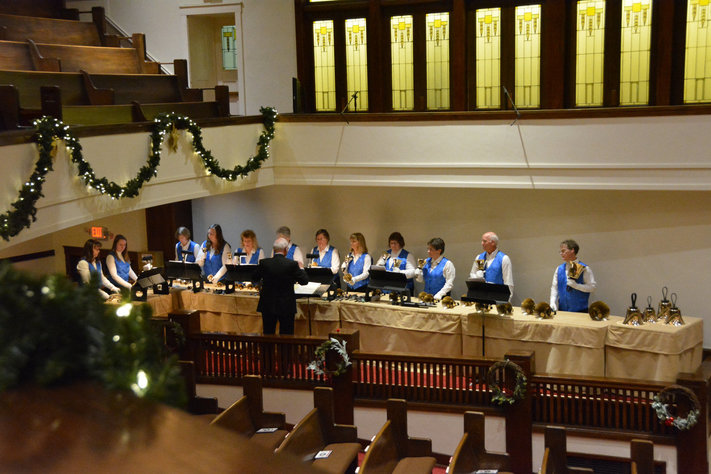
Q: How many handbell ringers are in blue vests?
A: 12